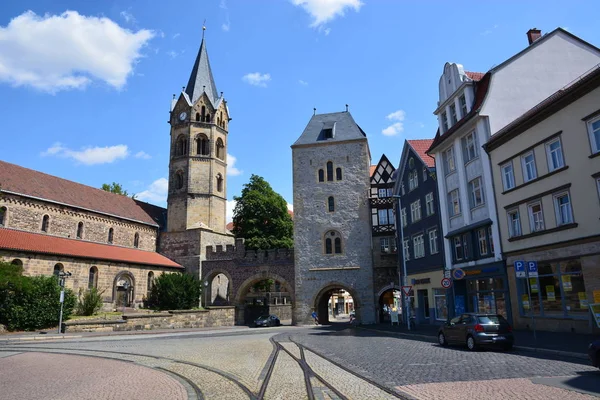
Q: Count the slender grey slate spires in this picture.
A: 1